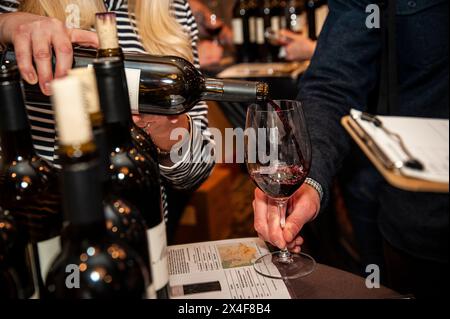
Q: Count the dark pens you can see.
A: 0